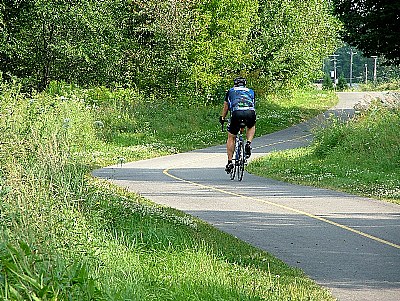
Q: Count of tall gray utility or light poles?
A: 4